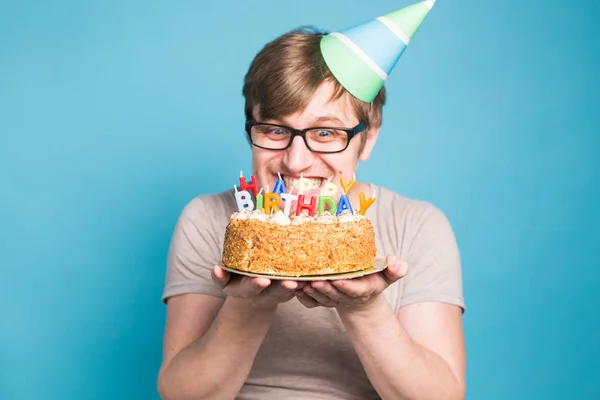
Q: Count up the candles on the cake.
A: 13